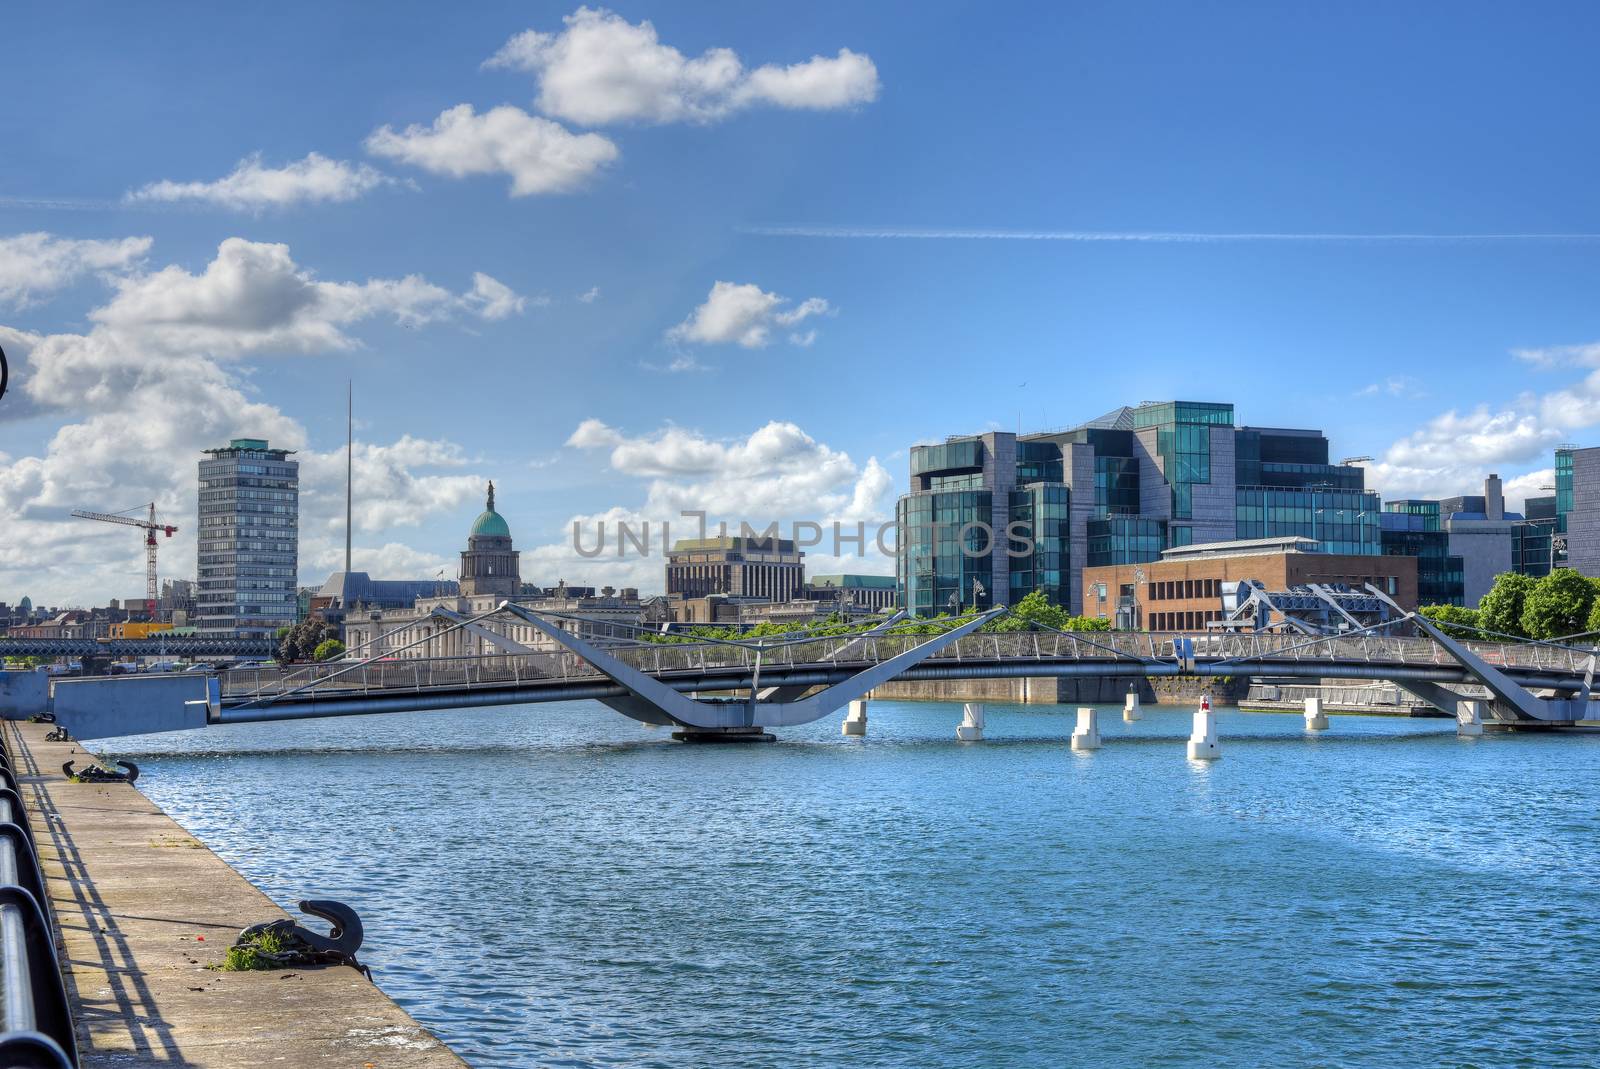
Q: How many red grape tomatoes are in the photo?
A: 0